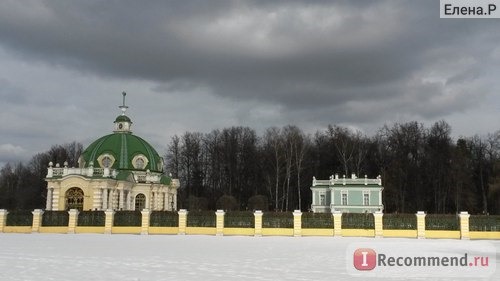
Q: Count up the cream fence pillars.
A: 13